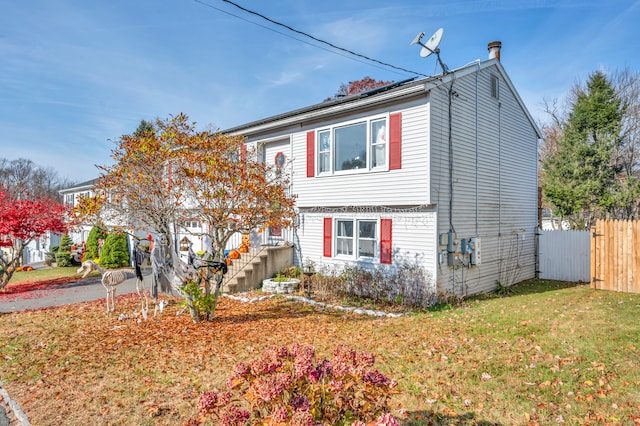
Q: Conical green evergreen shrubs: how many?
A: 3